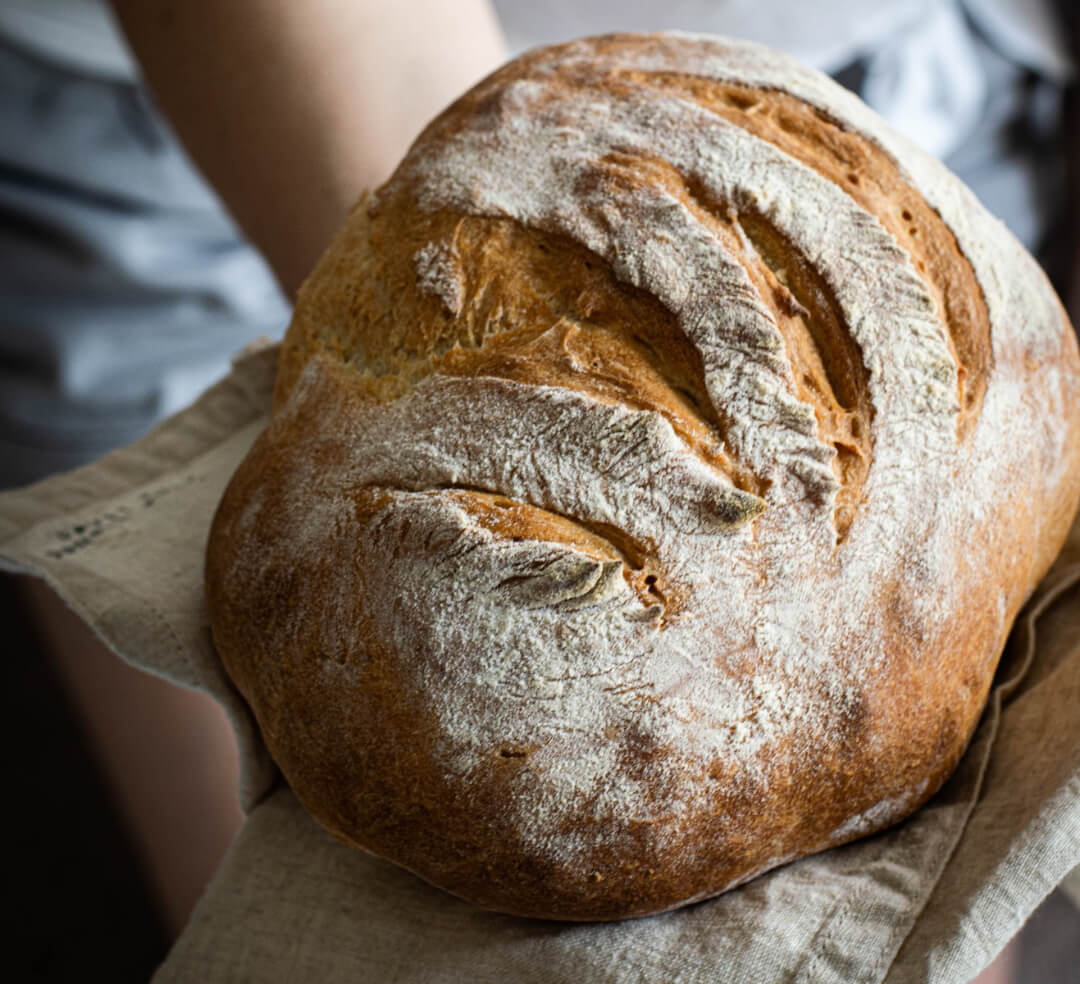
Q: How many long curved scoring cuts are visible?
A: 4